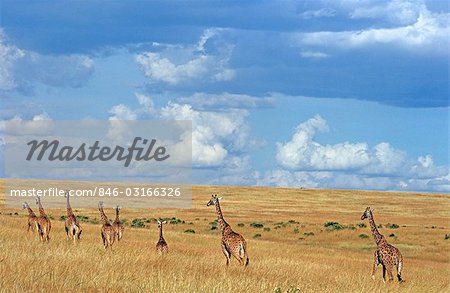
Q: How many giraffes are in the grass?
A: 8